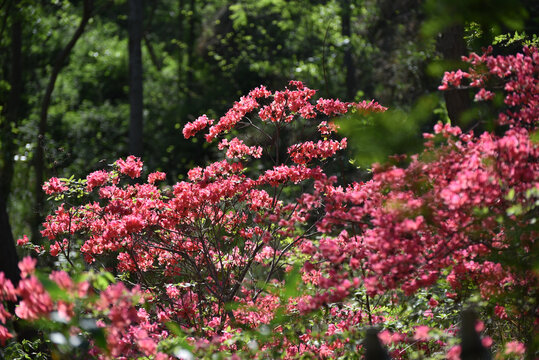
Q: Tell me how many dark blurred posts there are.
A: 2